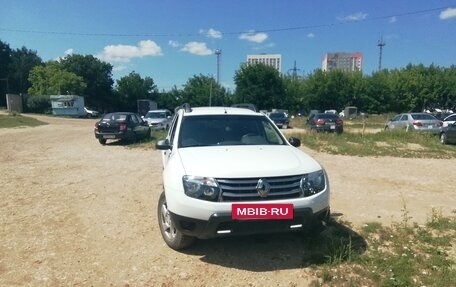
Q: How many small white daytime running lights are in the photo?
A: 2